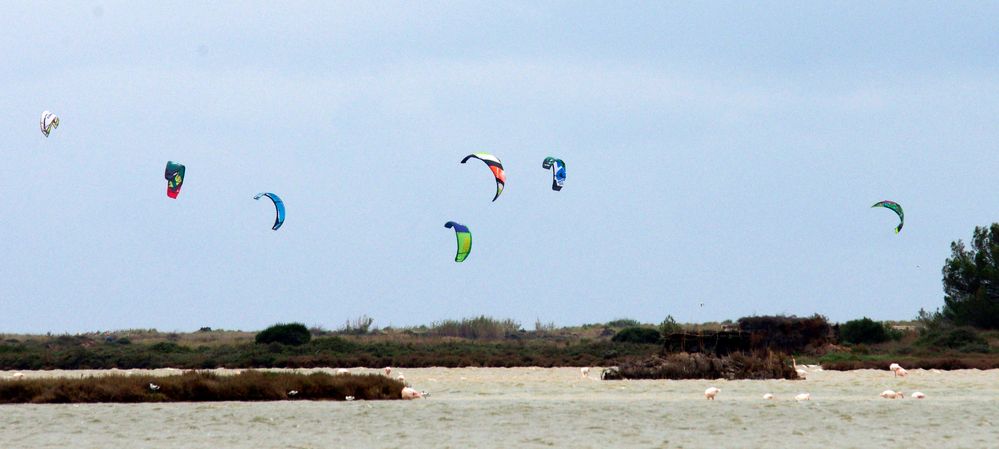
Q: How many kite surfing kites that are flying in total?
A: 7